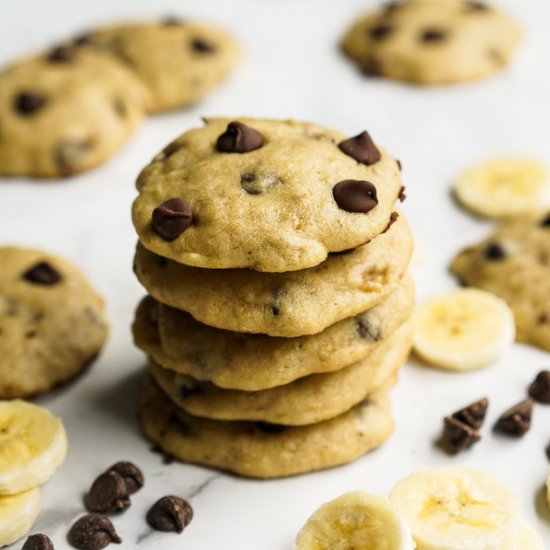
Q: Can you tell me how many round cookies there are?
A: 10